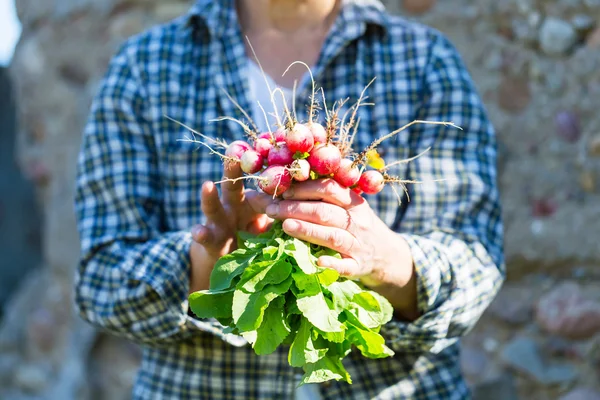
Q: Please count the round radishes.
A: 13